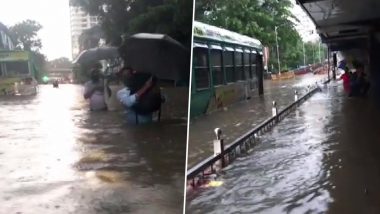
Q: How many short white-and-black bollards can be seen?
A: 3